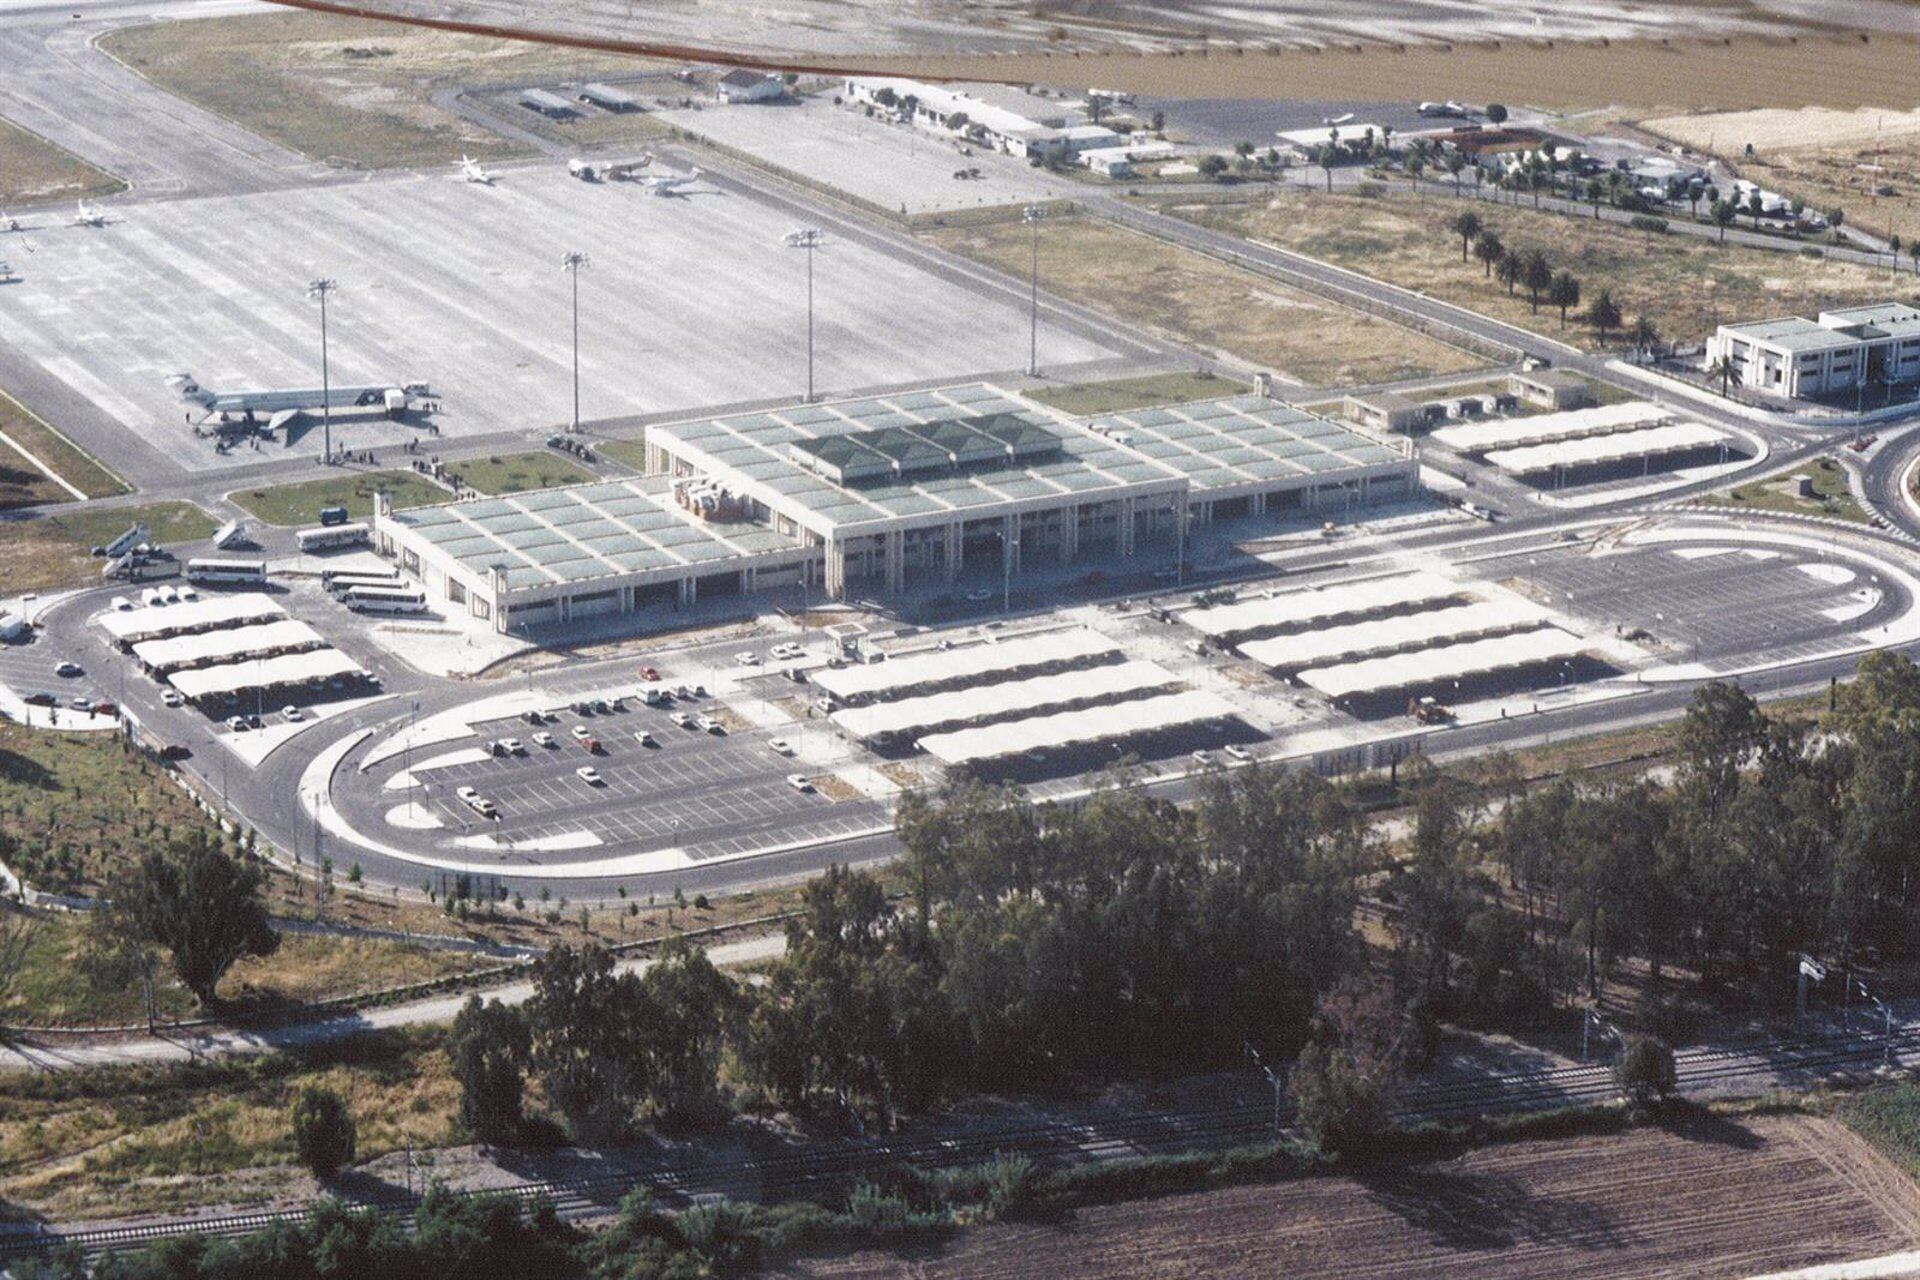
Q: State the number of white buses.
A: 5